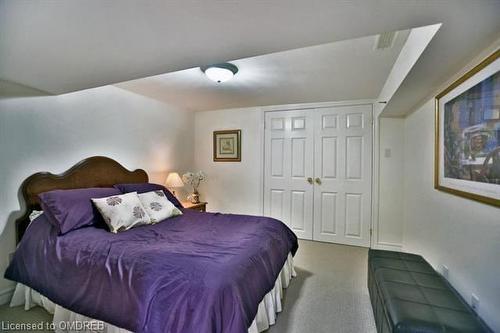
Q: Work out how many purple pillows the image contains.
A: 2